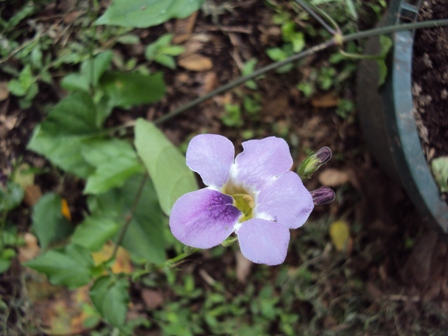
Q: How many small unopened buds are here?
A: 2